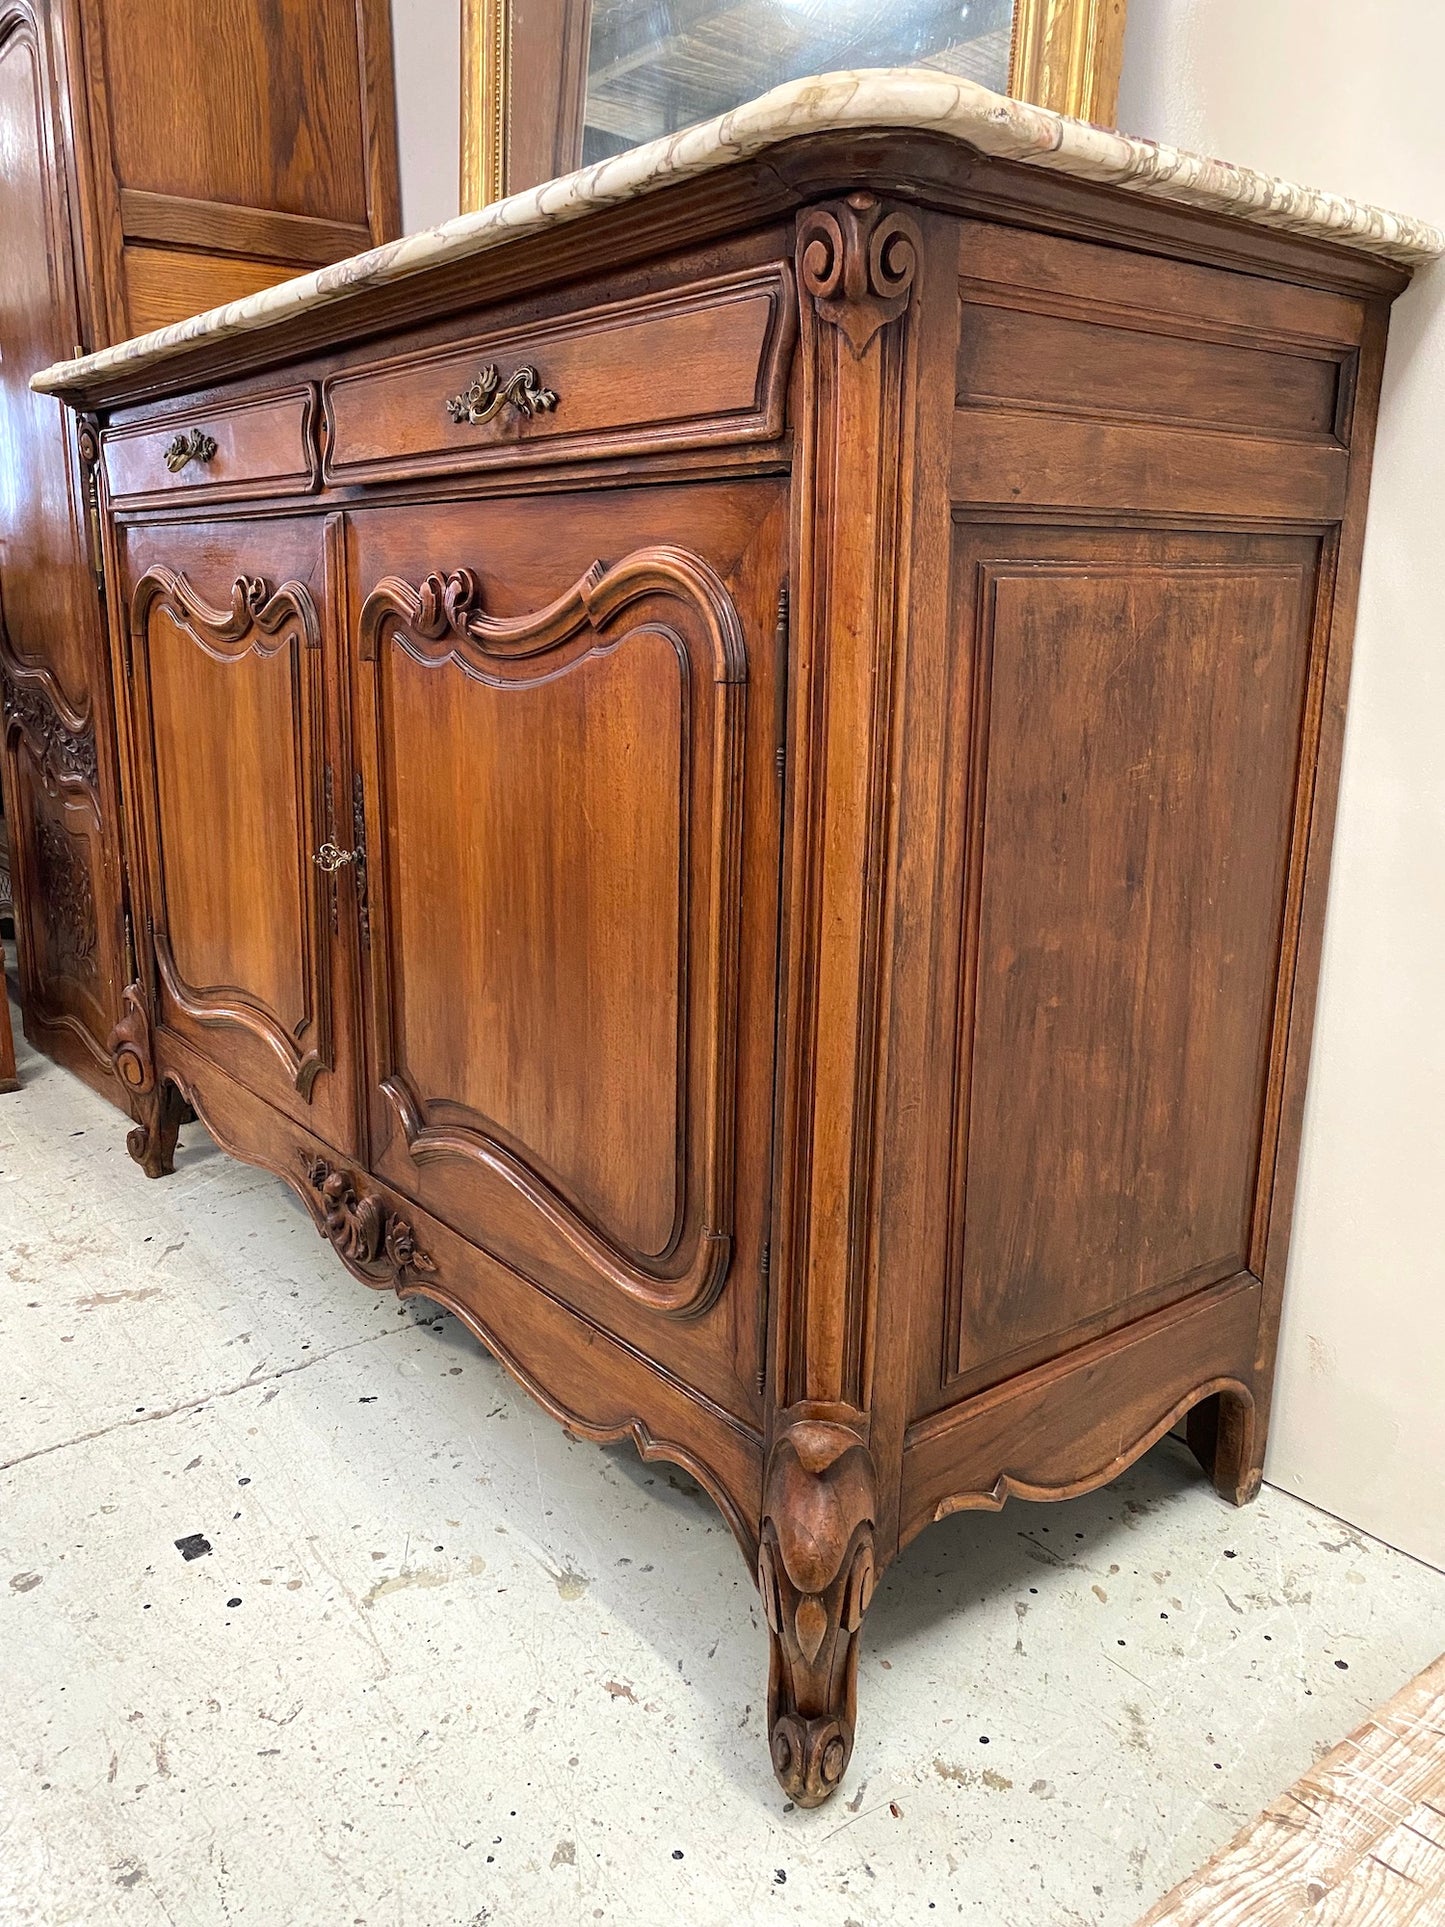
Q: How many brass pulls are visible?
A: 2